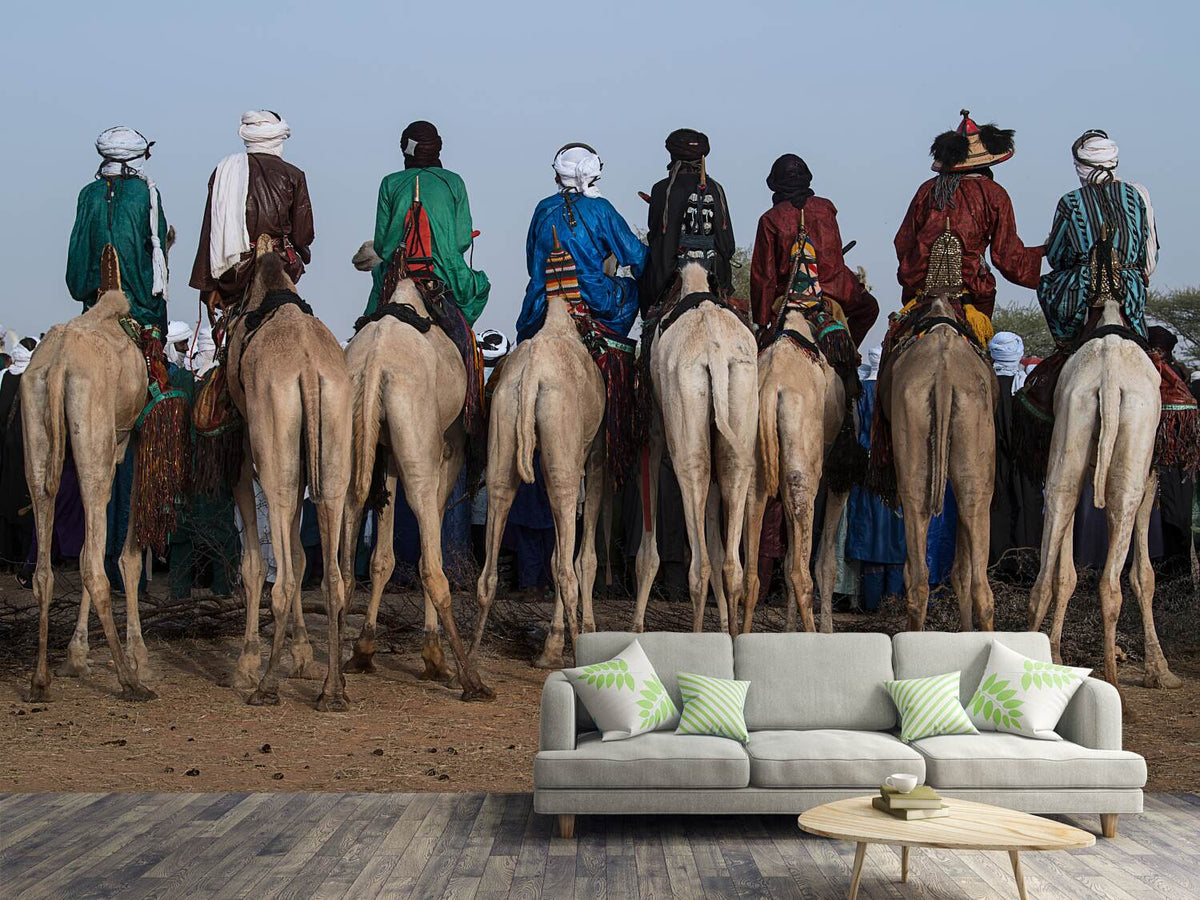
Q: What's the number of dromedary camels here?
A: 8